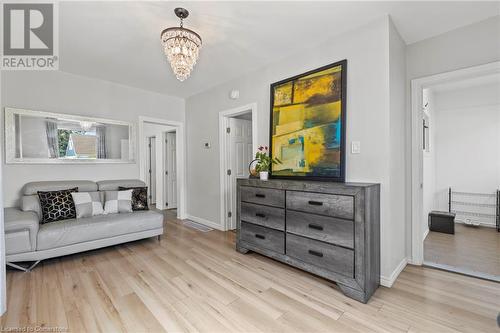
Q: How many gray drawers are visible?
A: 6